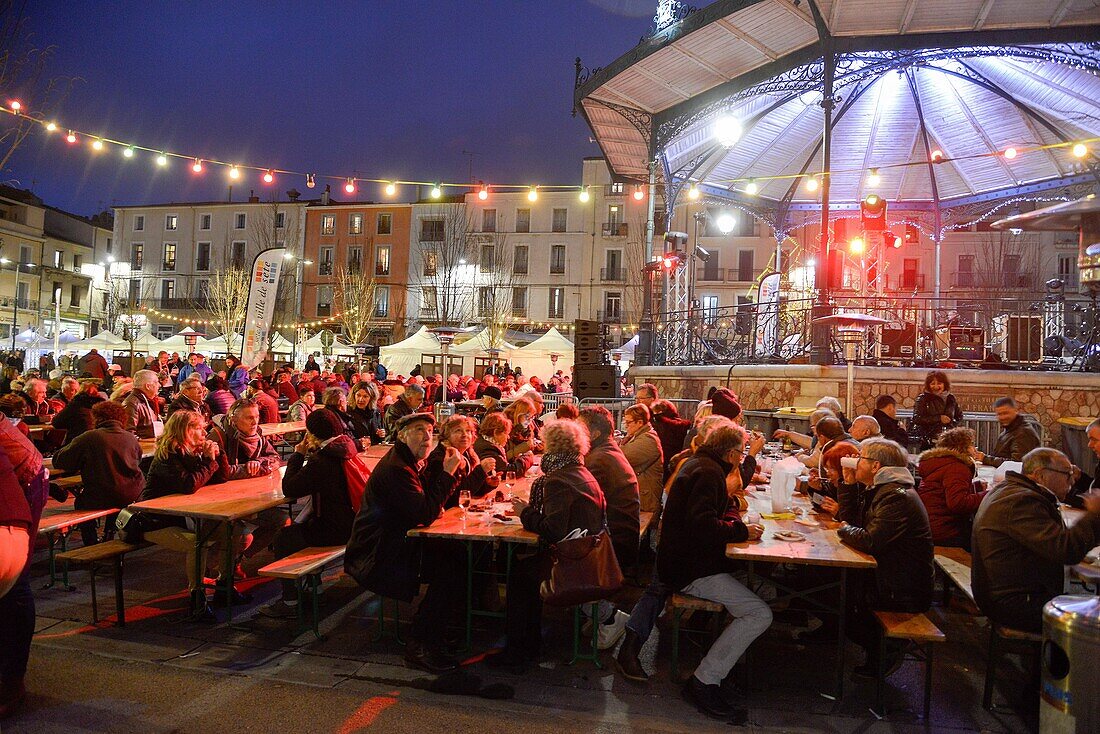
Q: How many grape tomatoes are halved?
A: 0